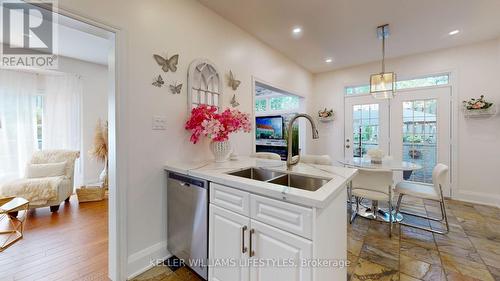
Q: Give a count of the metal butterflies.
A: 5